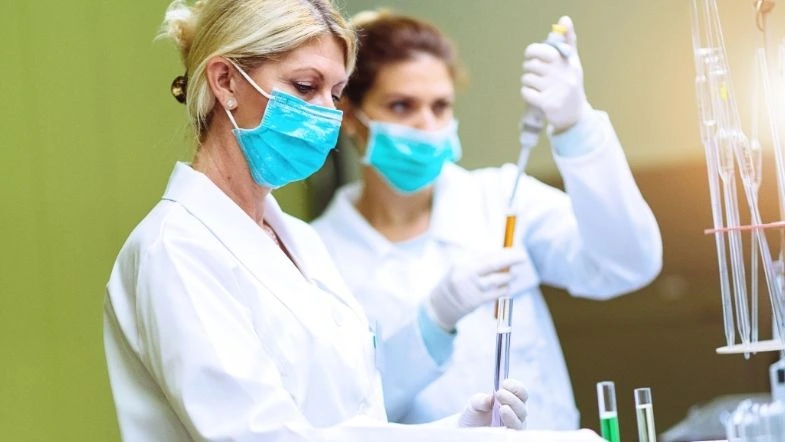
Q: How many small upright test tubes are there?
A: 2